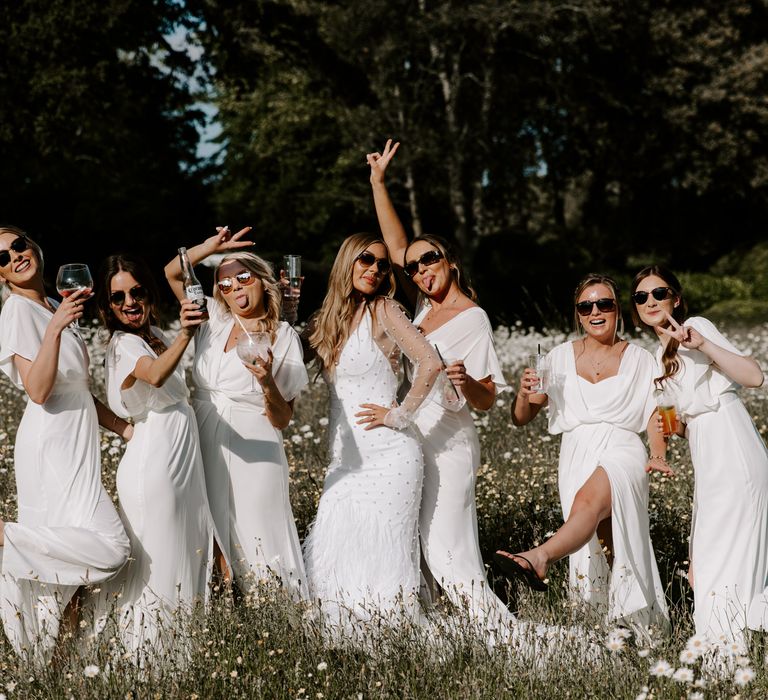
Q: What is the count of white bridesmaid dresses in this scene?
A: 6